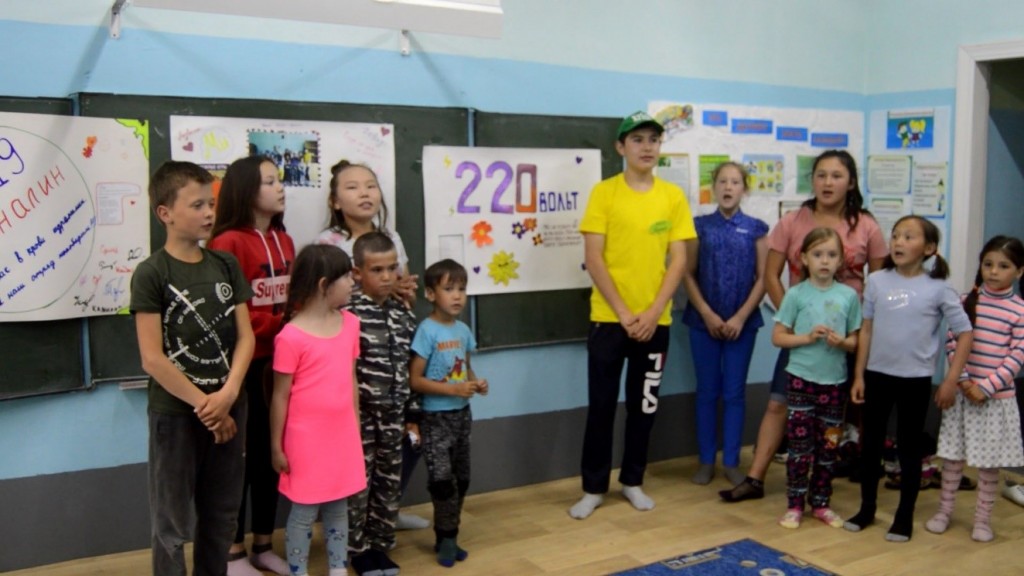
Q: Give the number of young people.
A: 12